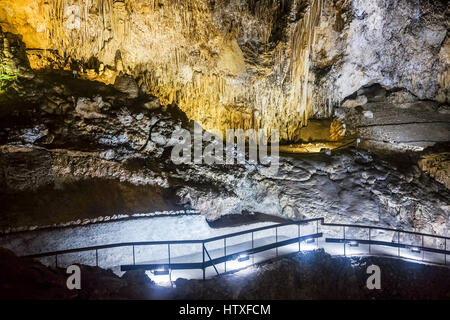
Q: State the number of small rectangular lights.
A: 5